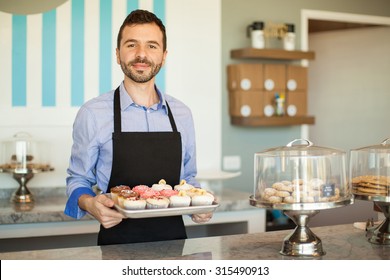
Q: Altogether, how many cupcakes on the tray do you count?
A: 12